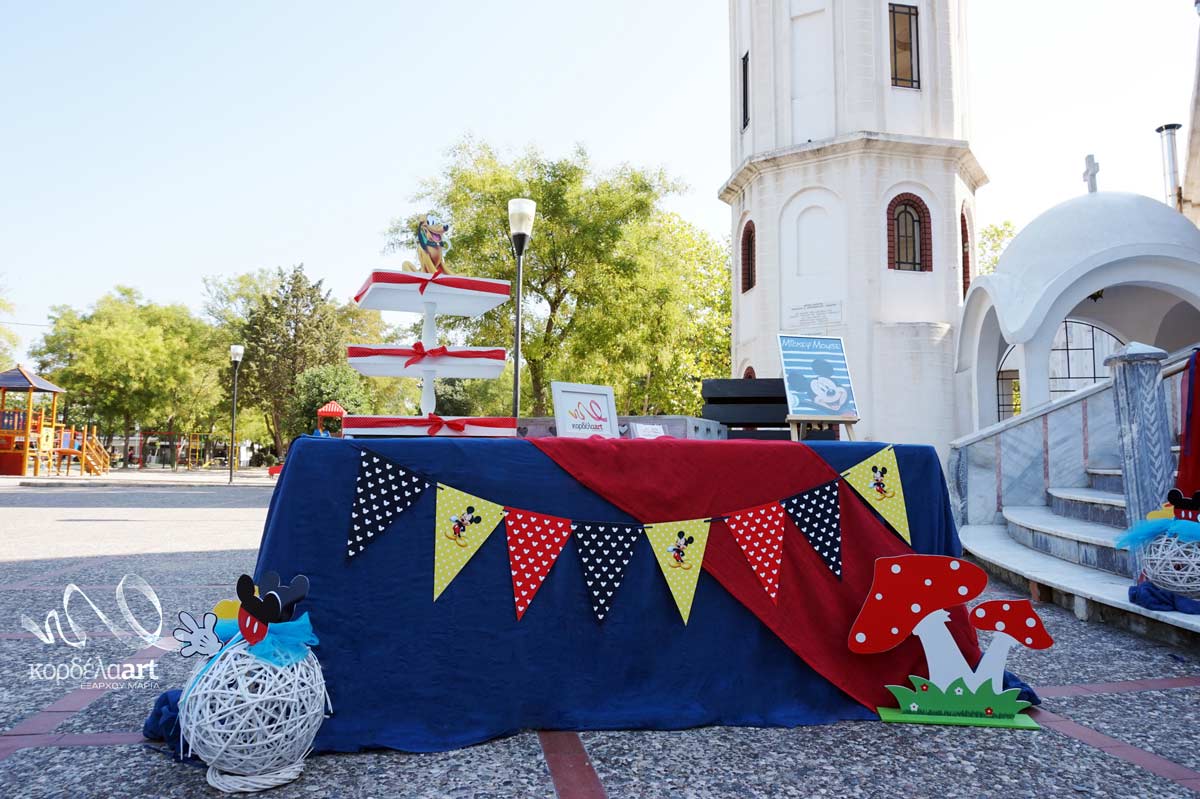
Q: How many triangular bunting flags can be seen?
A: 8